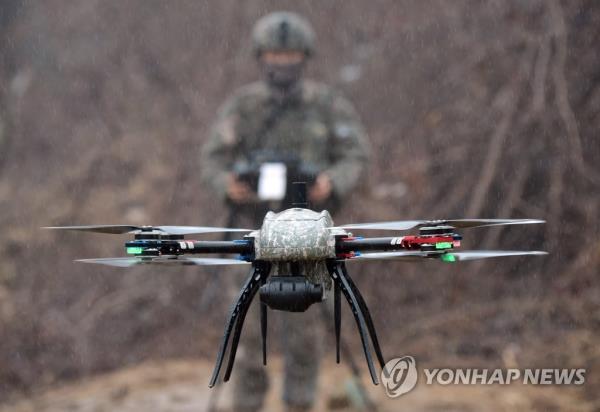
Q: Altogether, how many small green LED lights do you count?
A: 3